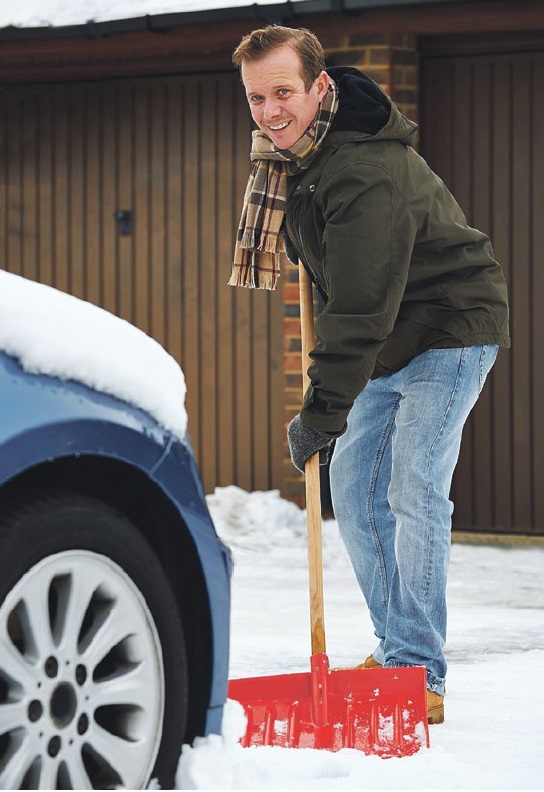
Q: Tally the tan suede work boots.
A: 2